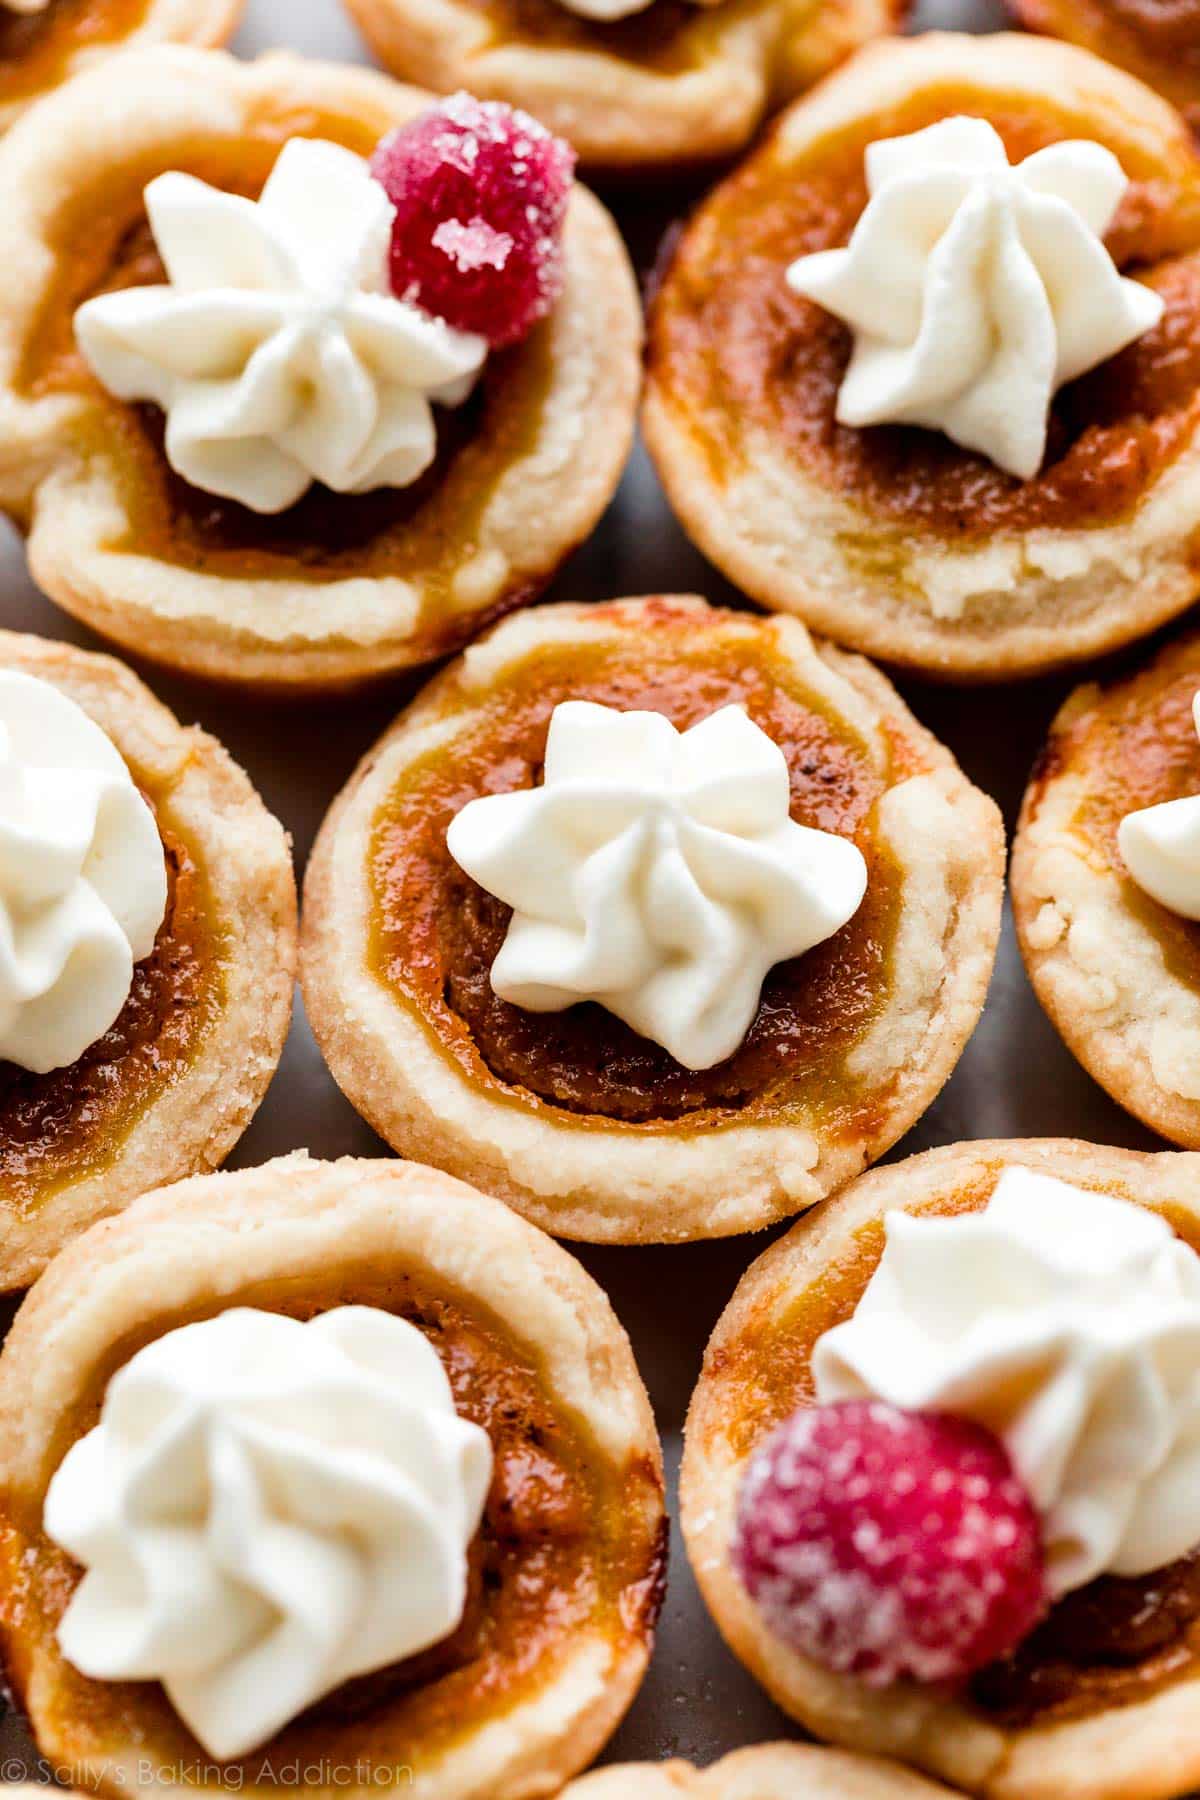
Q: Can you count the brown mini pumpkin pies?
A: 11